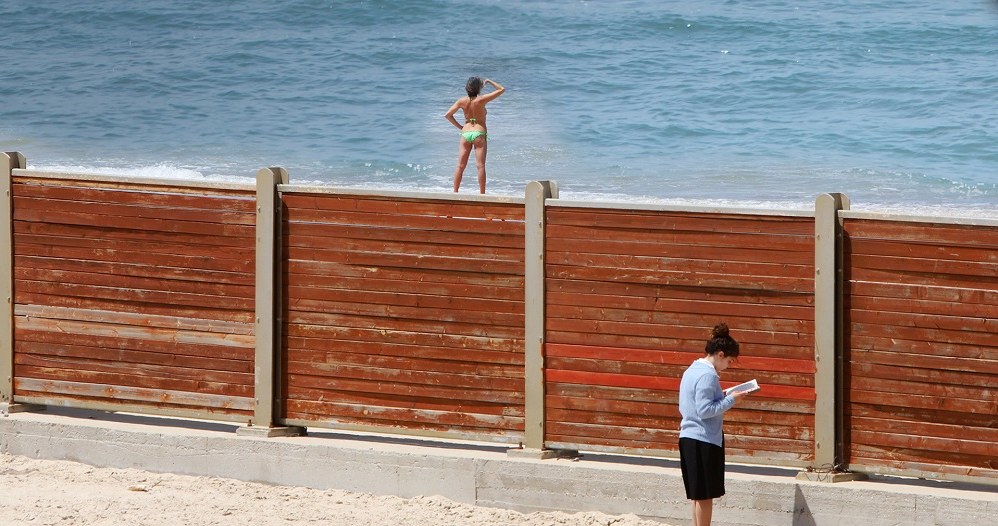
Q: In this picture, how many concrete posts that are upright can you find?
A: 4